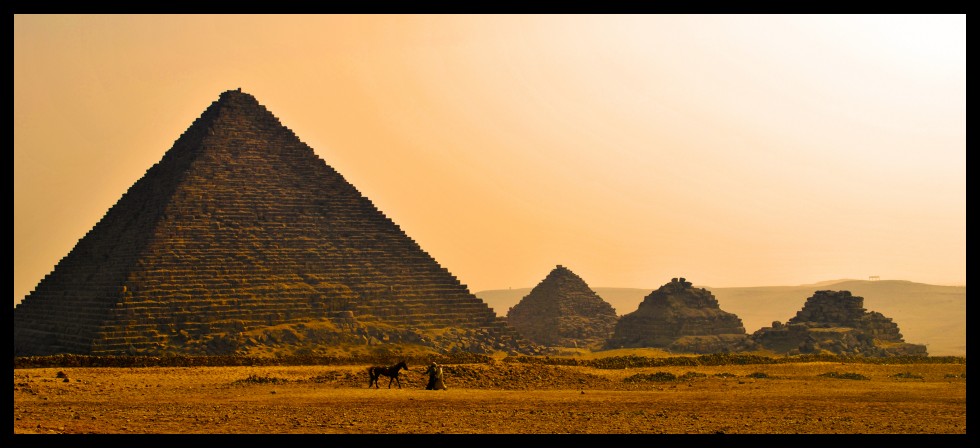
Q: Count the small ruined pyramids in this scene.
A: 3